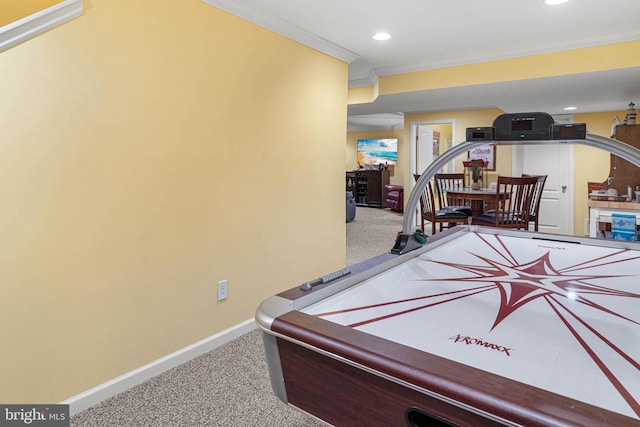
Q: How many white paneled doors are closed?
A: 1